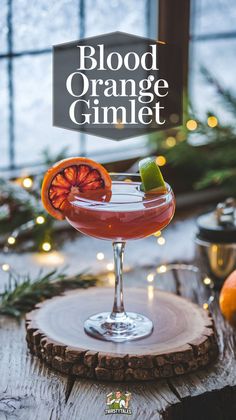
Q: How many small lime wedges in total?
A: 1